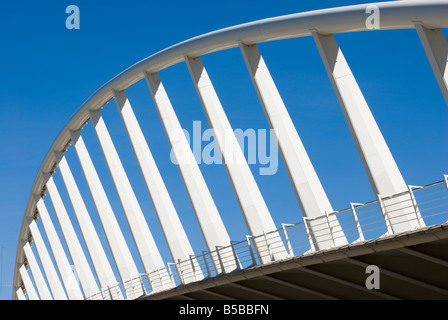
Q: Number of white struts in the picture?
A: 15